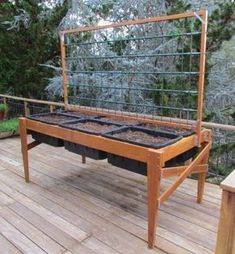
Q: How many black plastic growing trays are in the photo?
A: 6